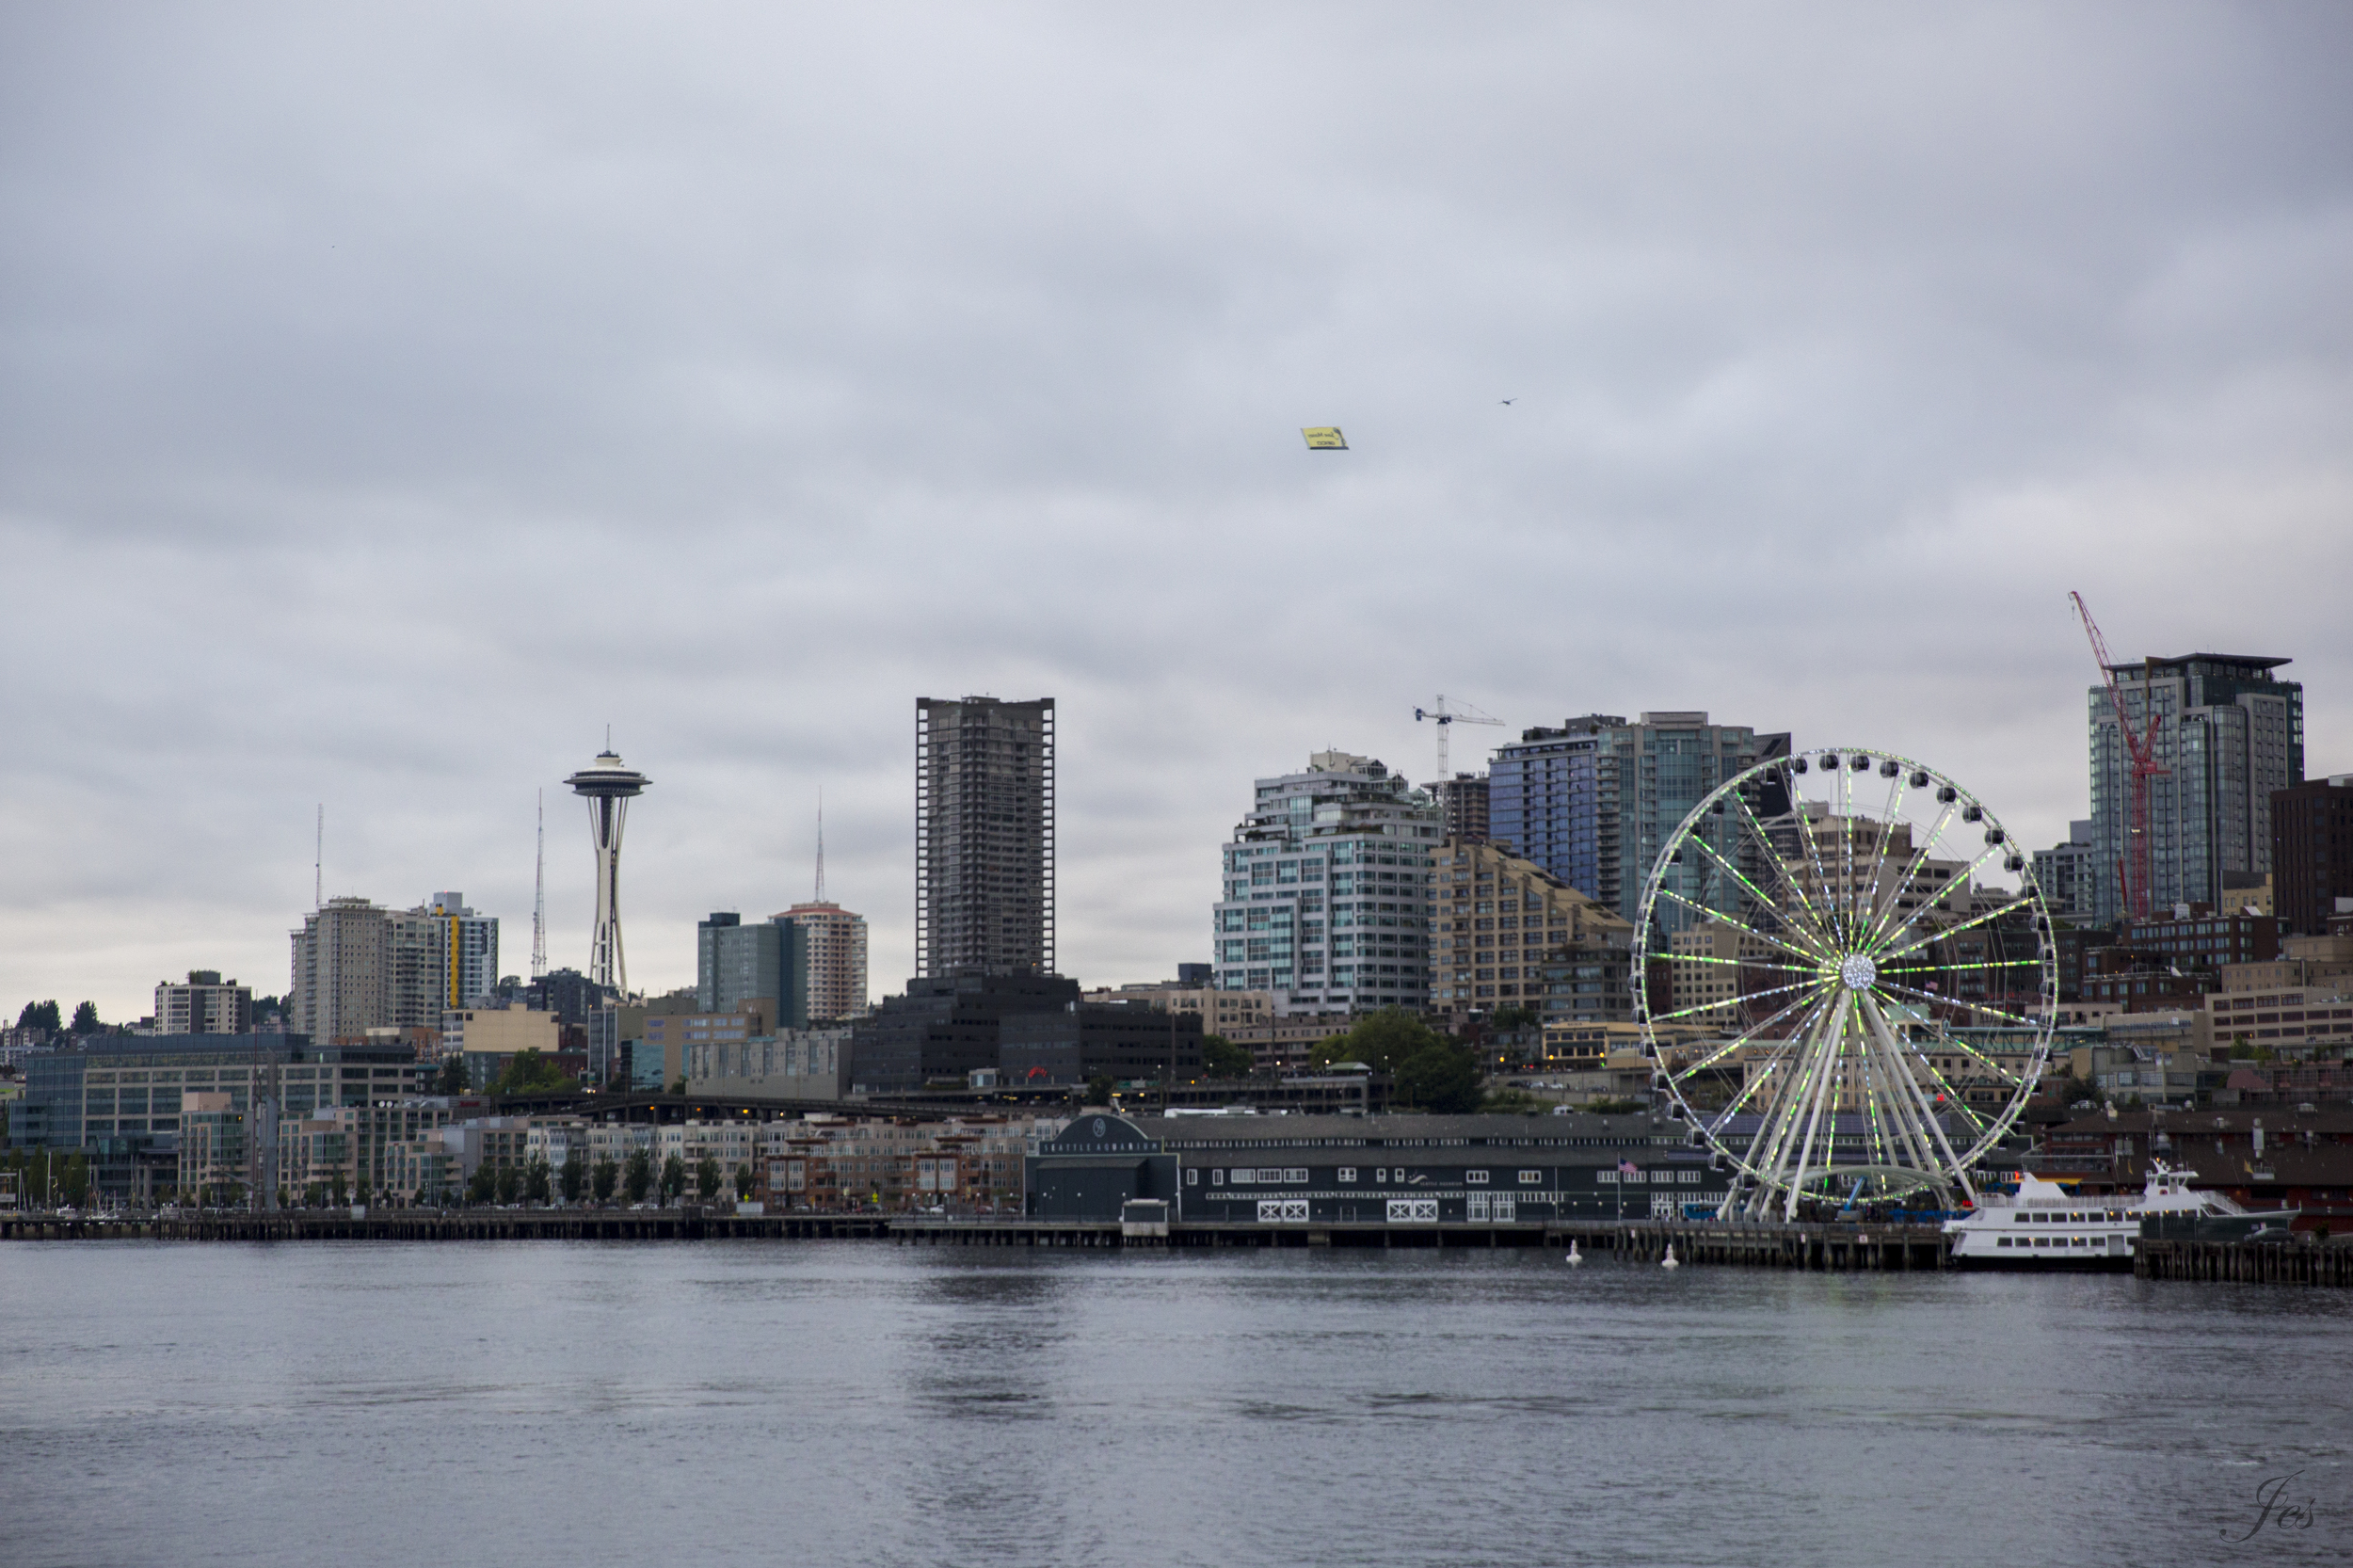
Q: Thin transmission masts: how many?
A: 3